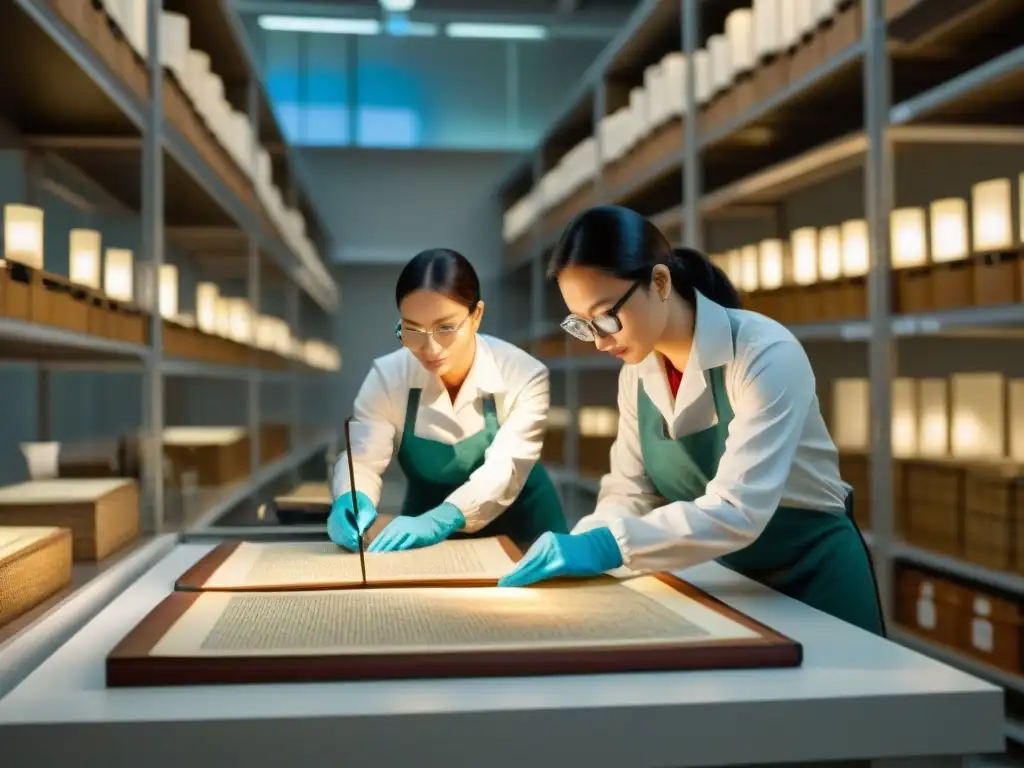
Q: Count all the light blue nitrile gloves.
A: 3